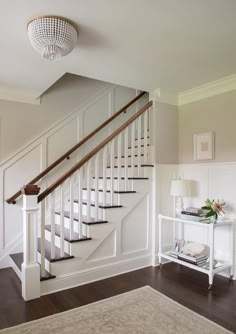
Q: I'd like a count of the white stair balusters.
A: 14